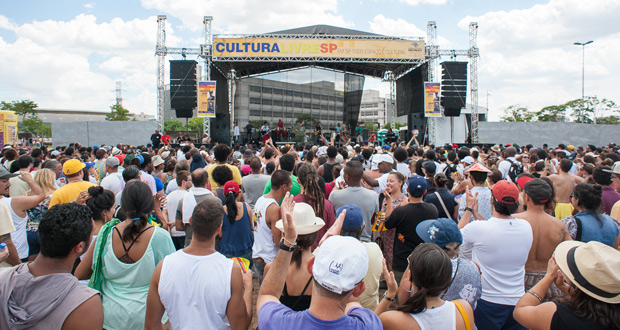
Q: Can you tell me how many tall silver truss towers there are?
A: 4